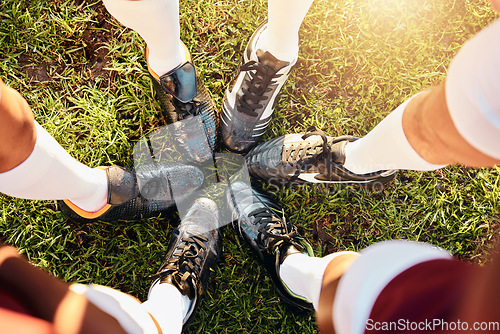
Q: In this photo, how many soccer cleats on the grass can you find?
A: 6